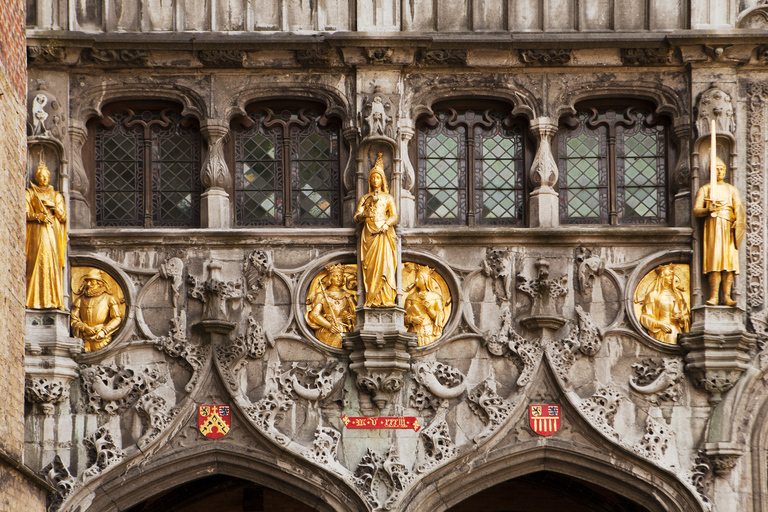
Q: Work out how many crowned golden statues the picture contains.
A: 4